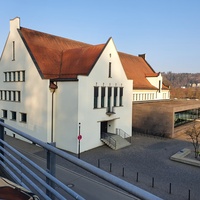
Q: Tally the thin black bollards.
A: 7